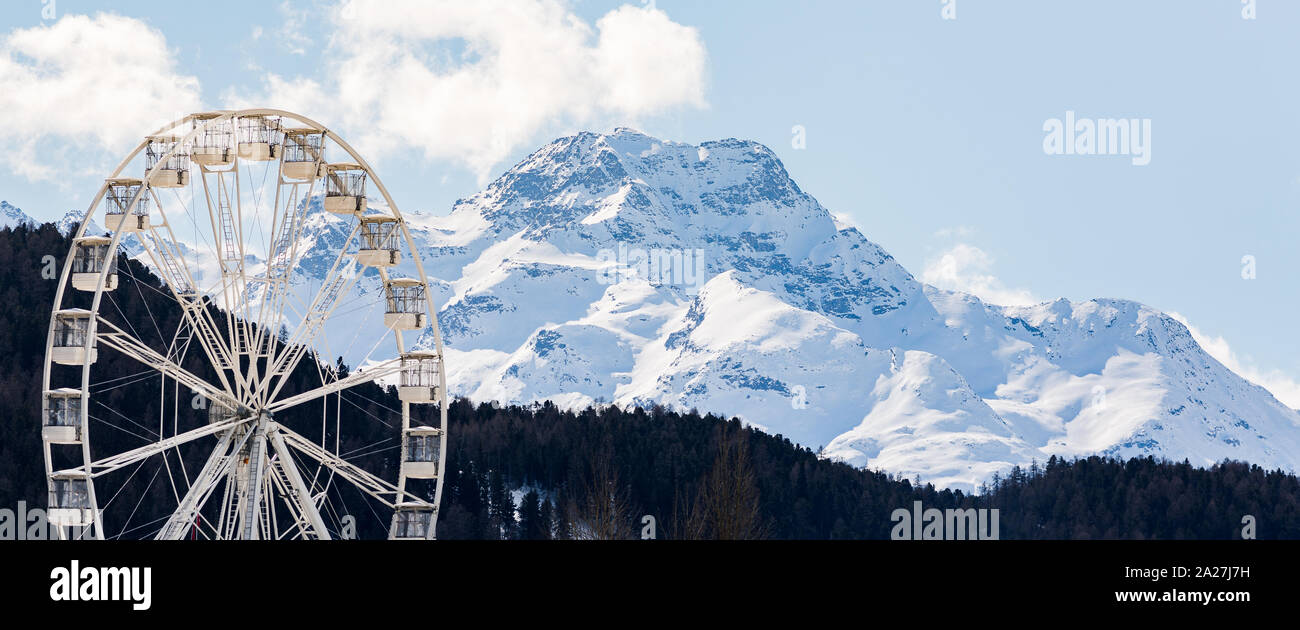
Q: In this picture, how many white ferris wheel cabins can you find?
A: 15